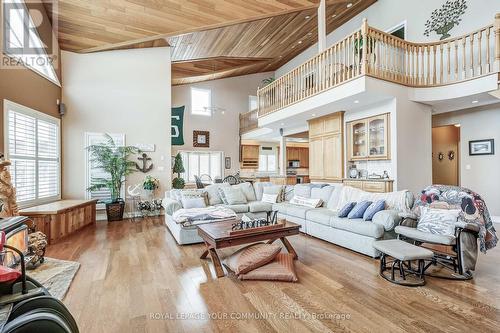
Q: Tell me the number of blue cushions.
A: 3